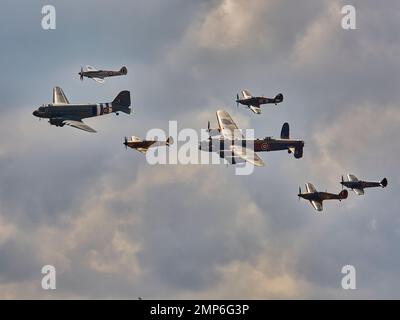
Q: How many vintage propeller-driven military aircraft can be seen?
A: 7